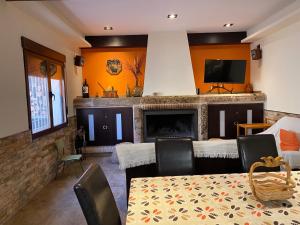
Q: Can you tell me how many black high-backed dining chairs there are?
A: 3